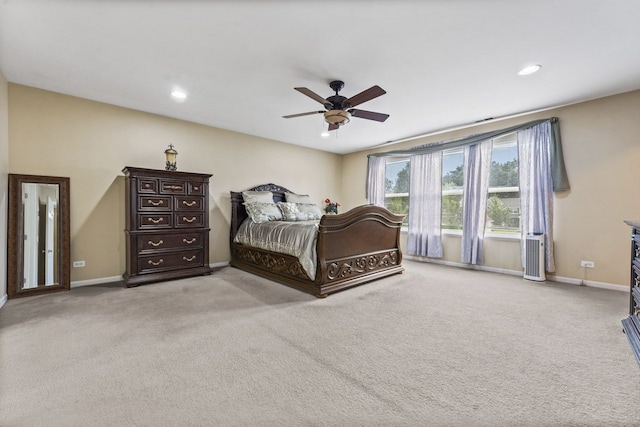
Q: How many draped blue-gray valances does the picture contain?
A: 1